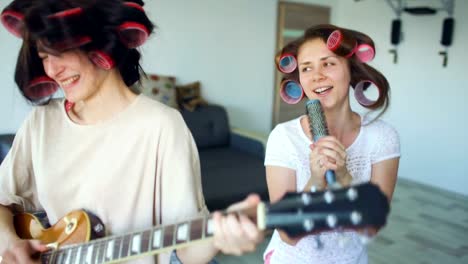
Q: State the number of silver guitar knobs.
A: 6